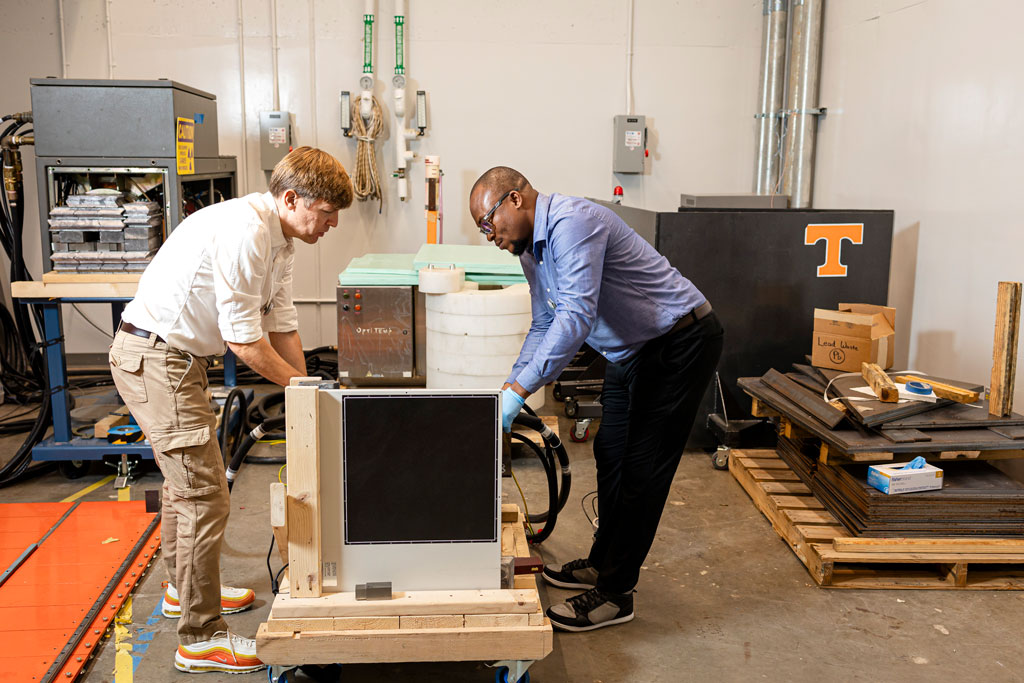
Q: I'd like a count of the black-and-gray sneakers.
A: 2